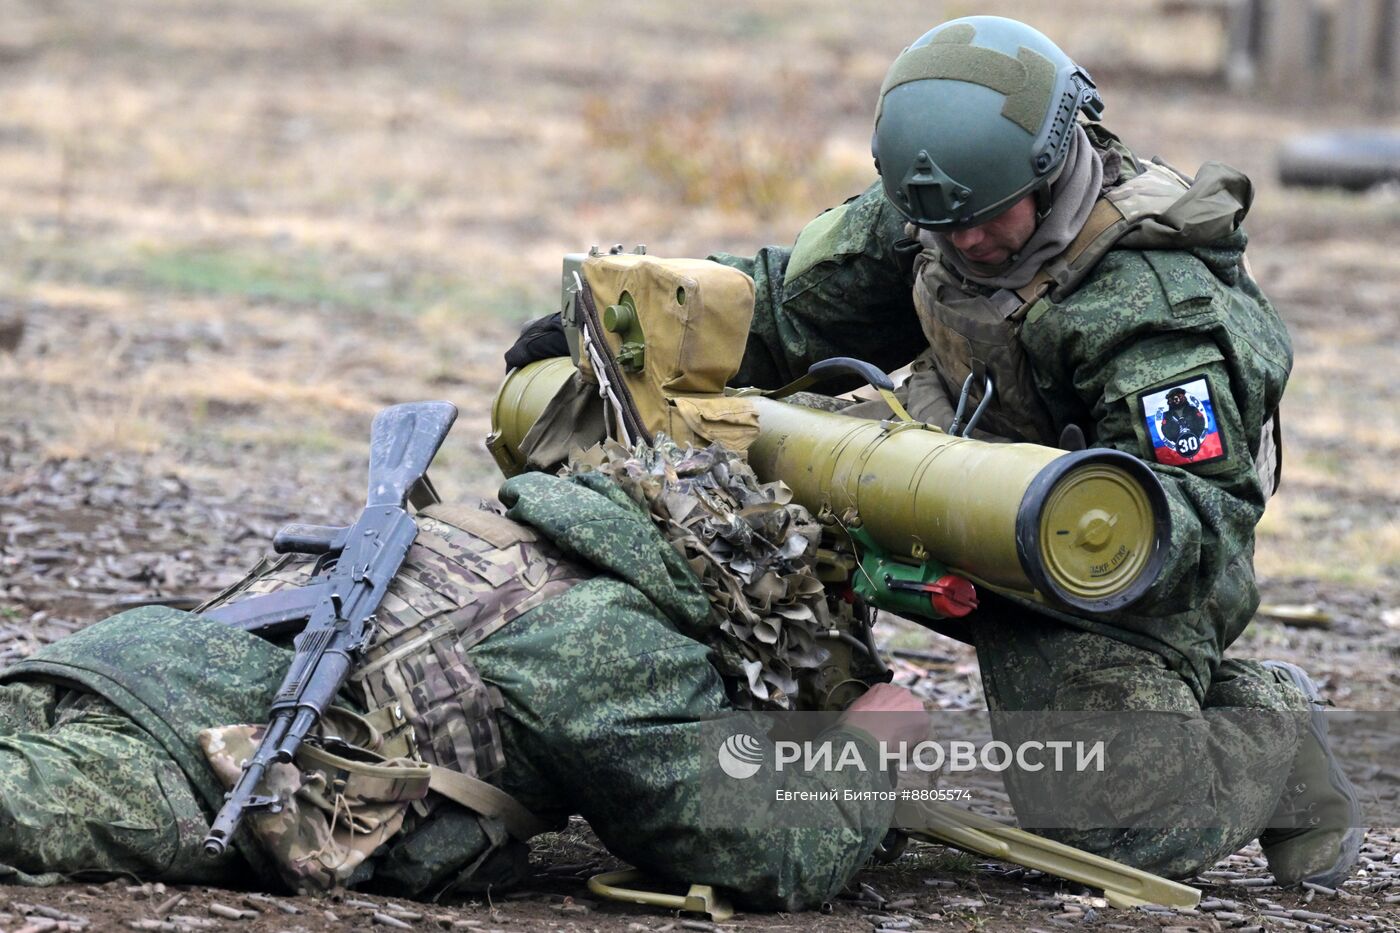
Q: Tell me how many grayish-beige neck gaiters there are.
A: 1